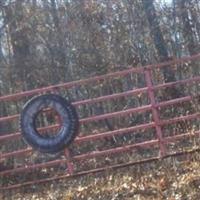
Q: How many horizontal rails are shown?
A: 6